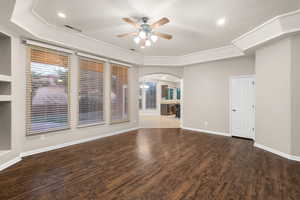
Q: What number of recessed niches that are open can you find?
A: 3